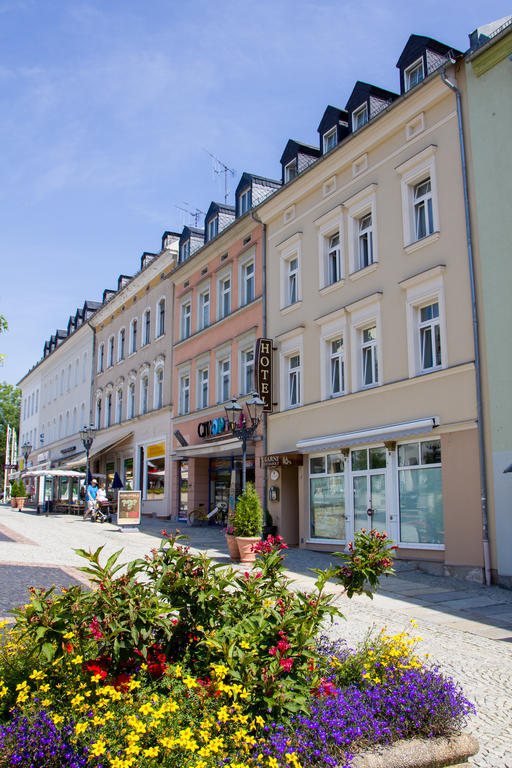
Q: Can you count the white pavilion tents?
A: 1